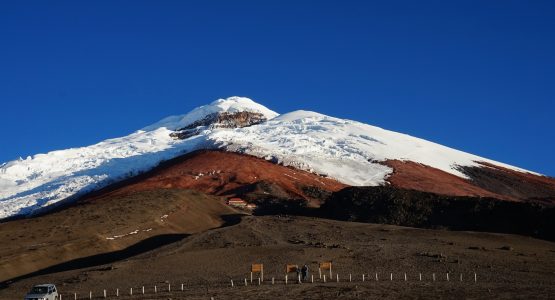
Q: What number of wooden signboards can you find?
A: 3